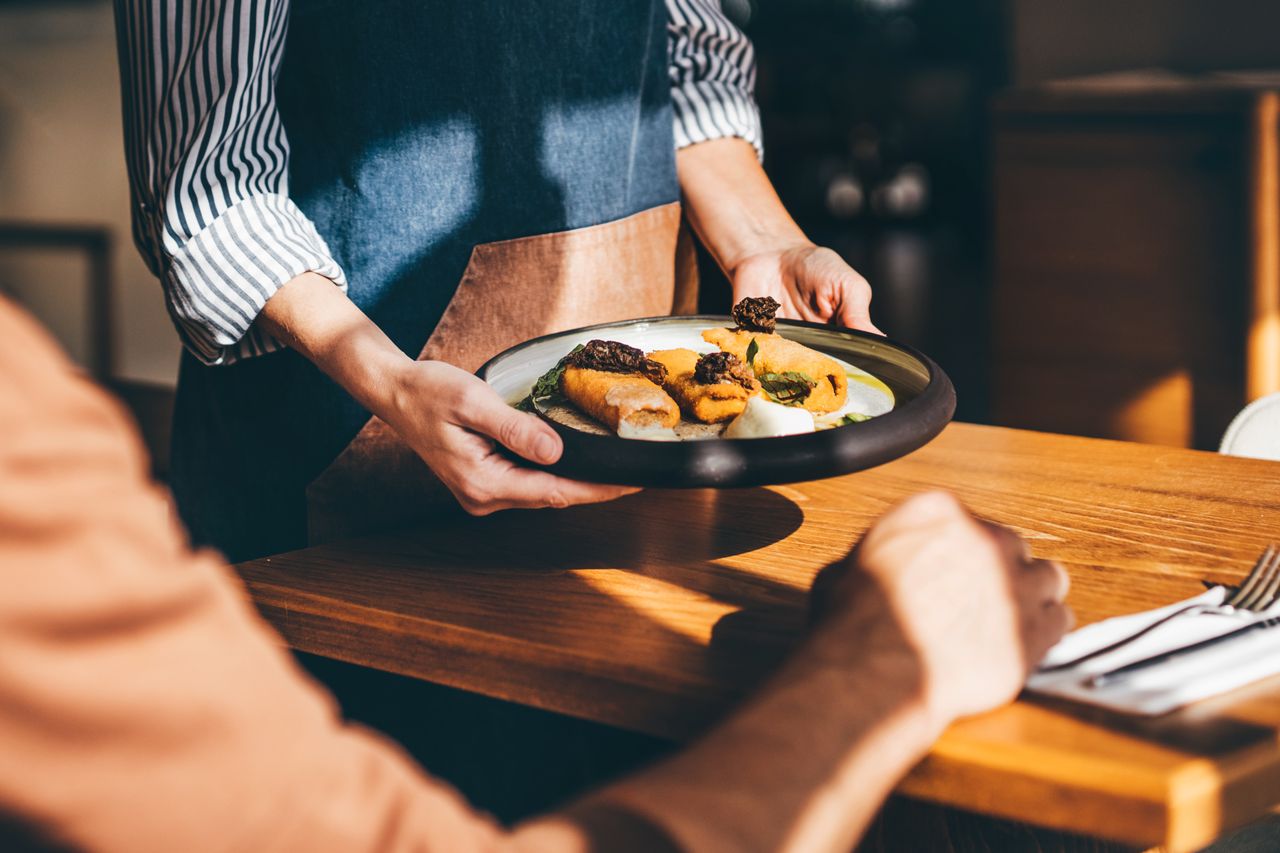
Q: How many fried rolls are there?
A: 3